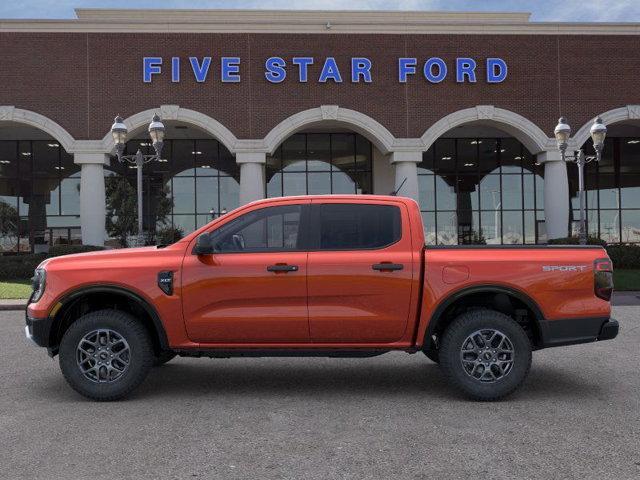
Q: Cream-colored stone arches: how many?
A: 5